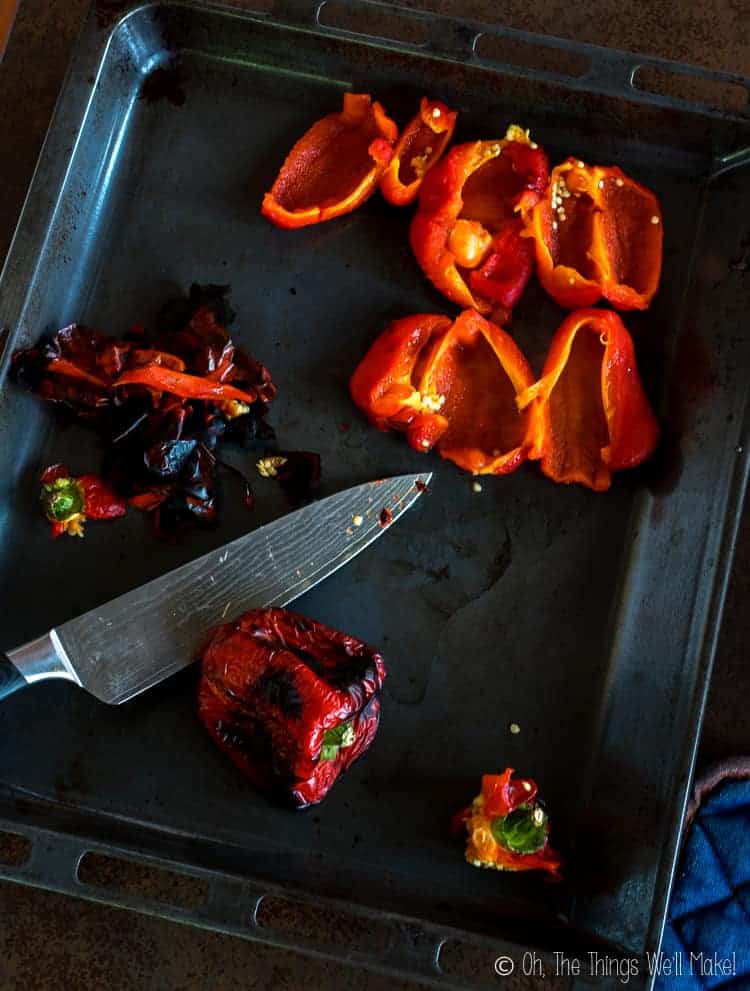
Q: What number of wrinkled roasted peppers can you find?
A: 1